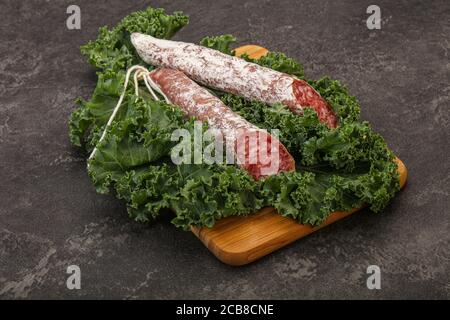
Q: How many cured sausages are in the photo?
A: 2